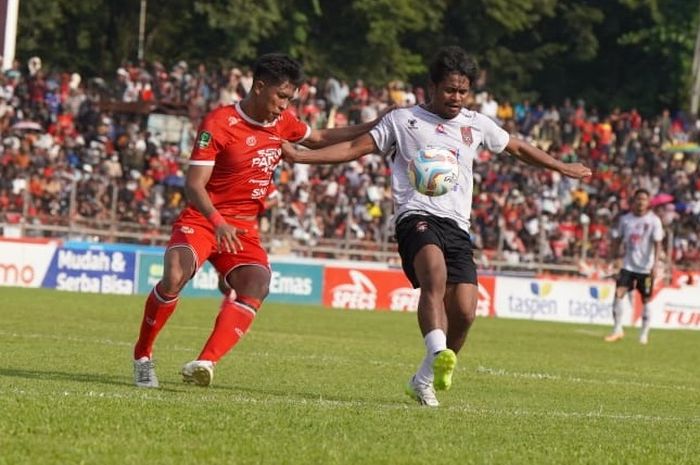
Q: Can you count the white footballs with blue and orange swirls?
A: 1